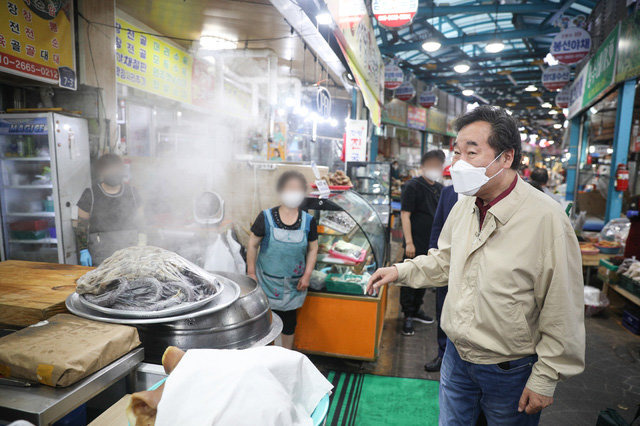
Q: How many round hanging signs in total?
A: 7